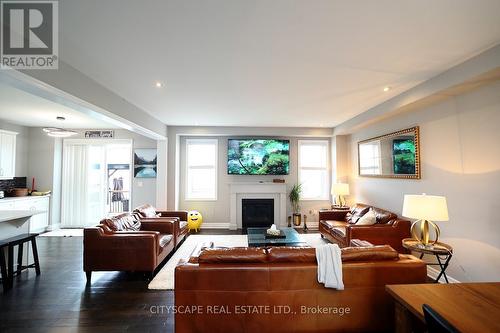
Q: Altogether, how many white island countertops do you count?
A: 1